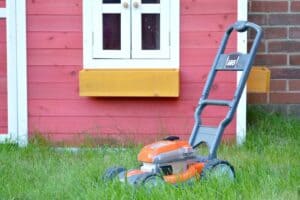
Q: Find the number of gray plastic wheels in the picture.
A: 3